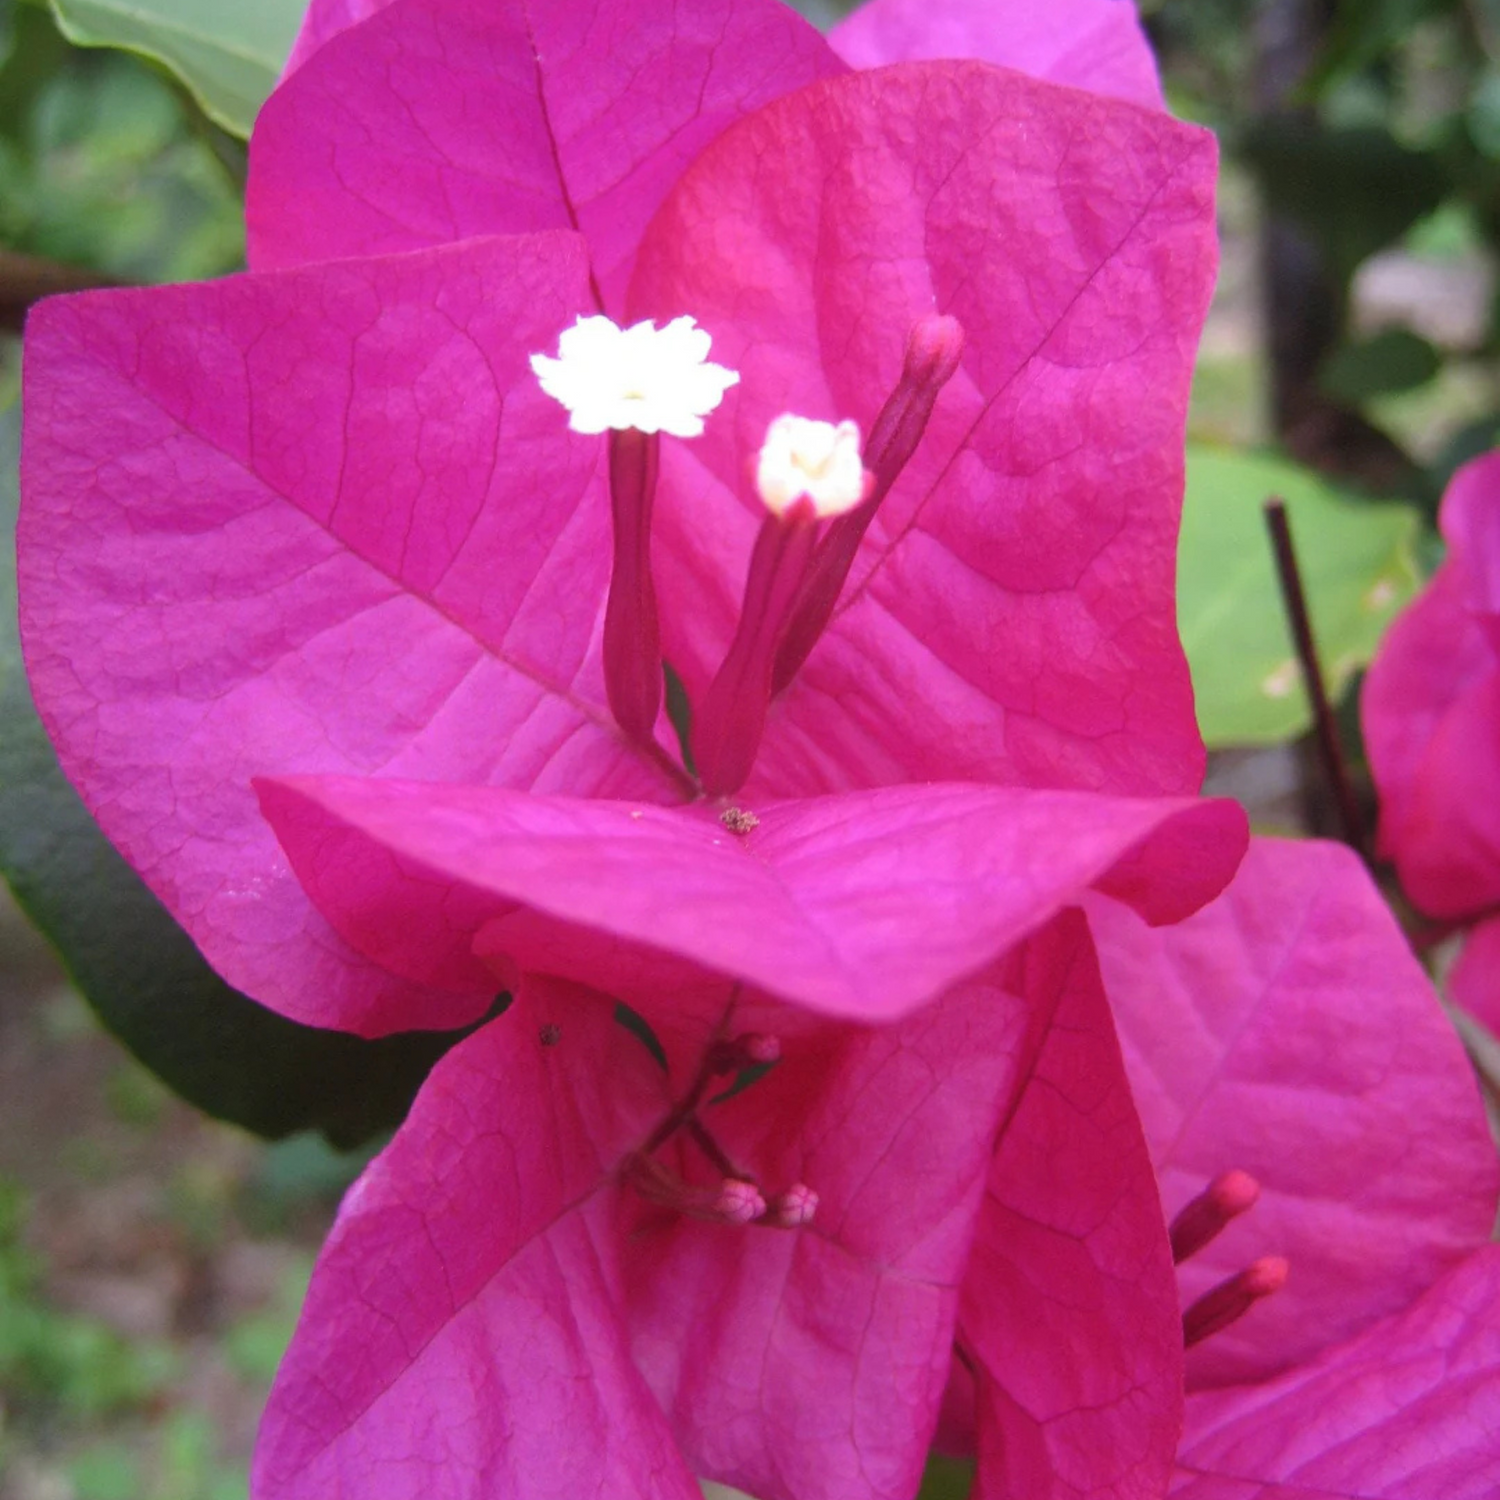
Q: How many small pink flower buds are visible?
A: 6